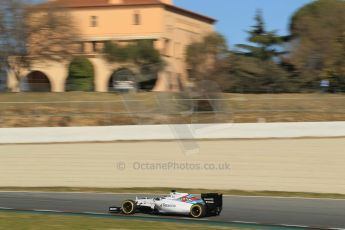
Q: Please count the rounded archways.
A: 3